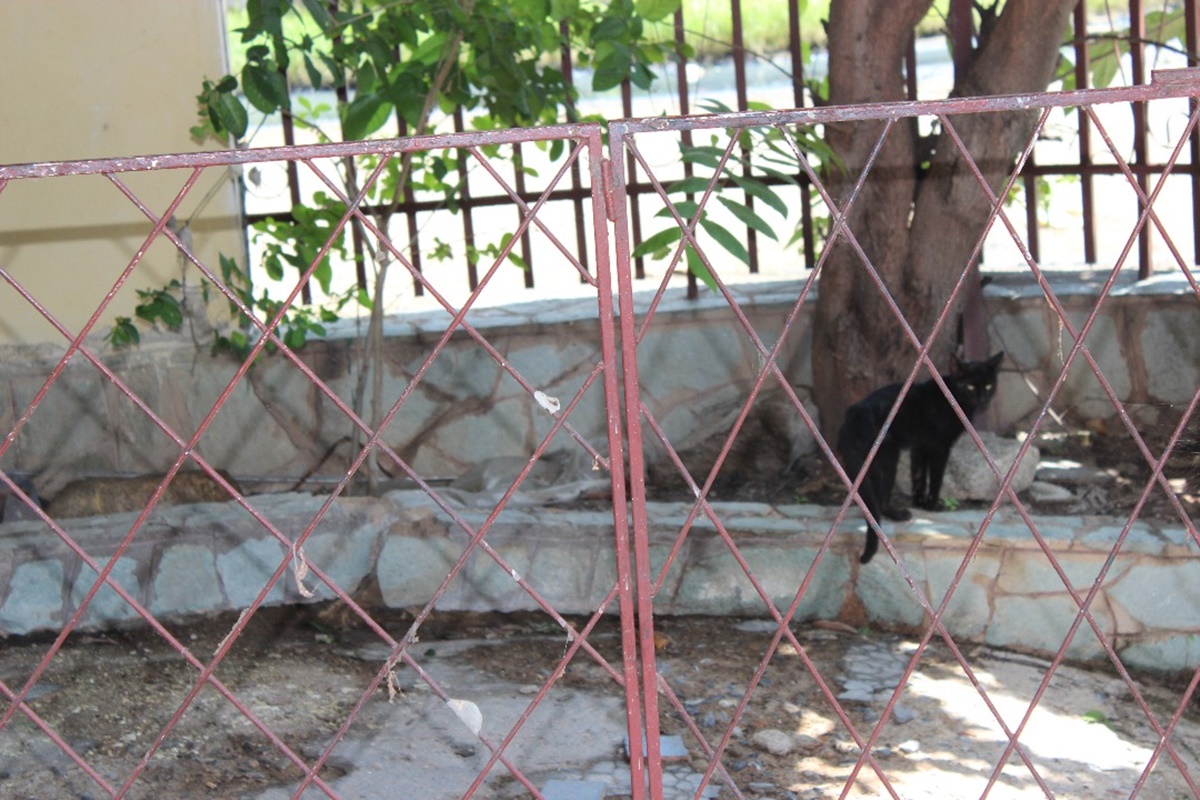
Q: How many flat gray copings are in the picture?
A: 2